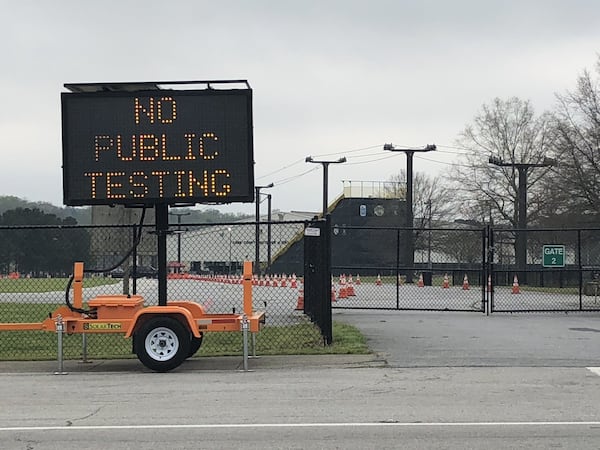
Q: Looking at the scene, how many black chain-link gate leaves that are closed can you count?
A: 2